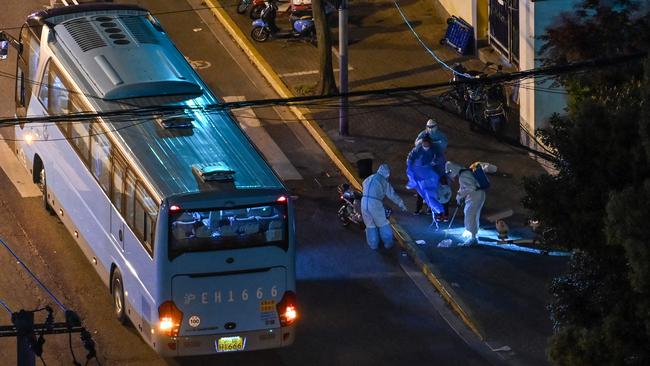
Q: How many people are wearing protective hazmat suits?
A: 3